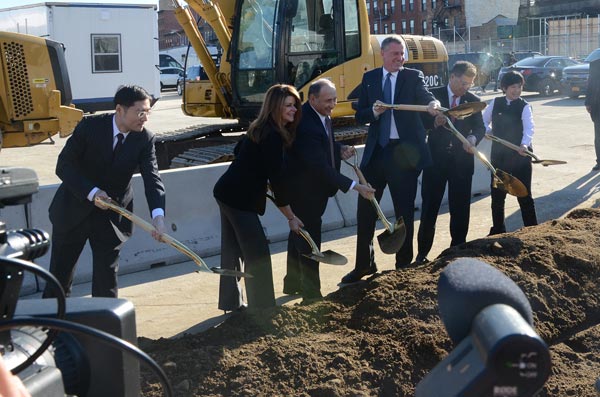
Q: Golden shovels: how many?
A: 6